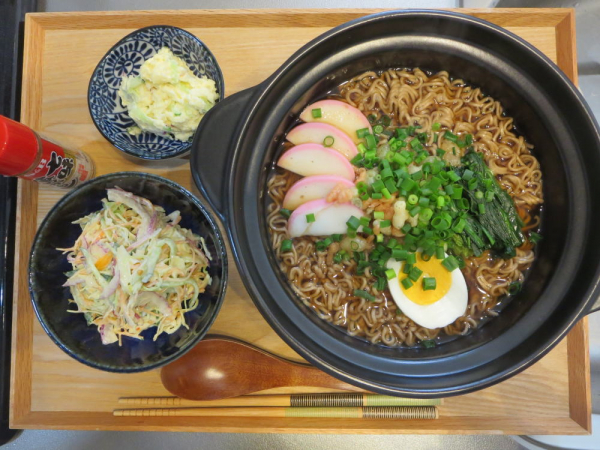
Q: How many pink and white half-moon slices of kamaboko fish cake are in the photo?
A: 5